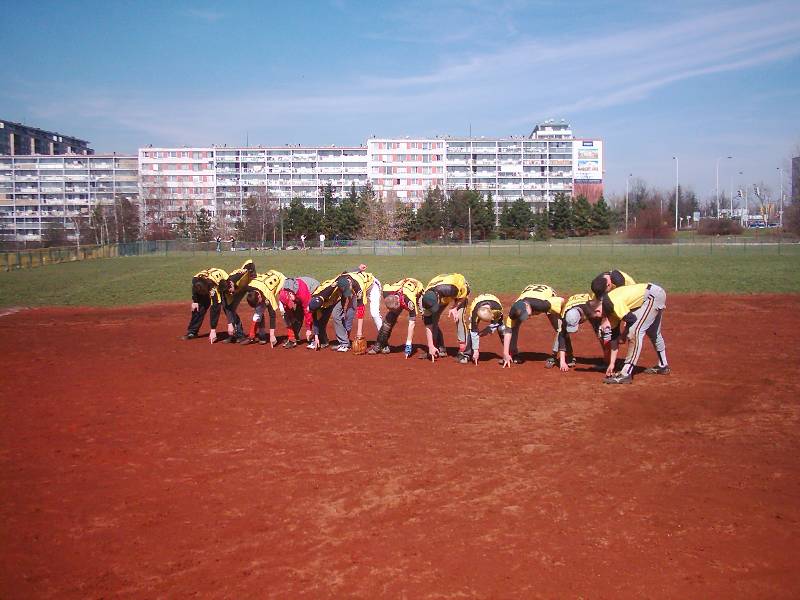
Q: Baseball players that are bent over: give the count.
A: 13